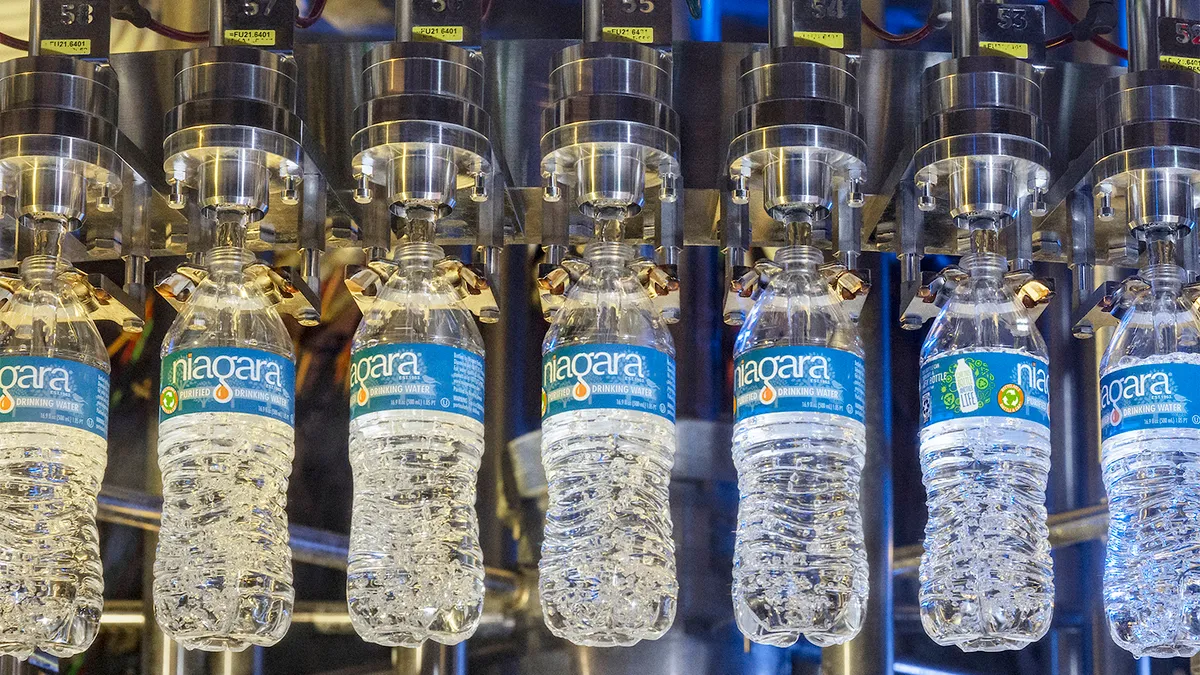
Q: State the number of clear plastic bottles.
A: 7